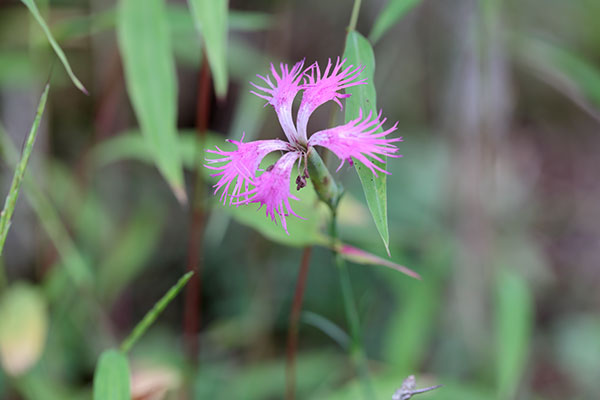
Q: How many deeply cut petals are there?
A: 5